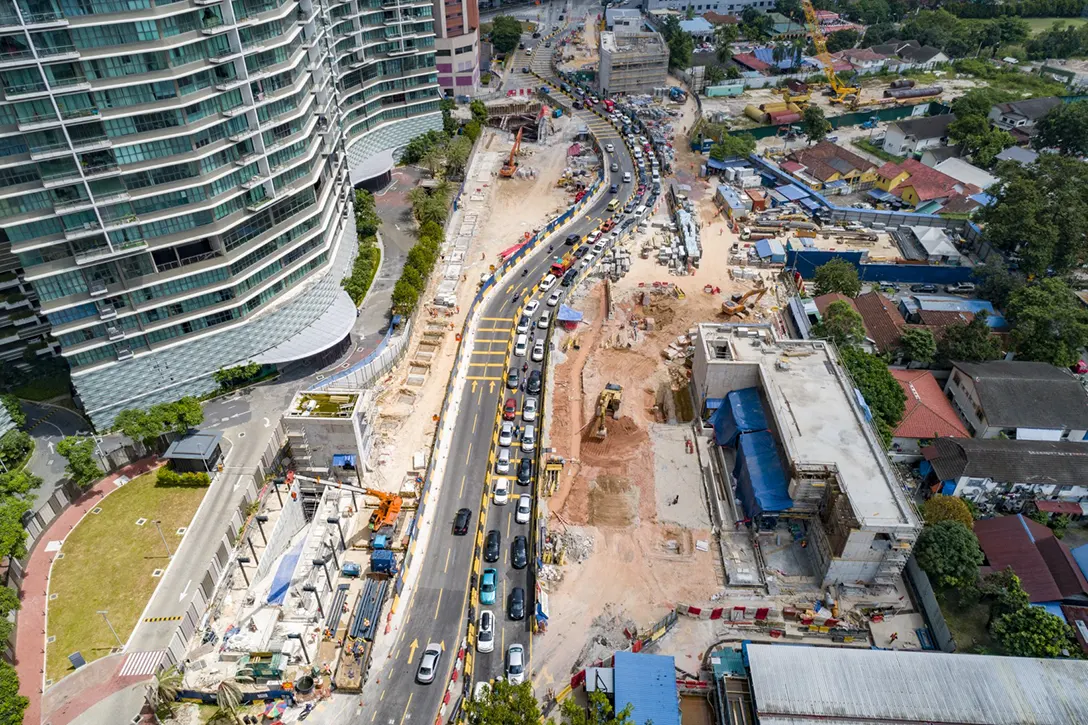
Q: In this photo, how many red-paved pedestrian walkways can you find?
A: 1